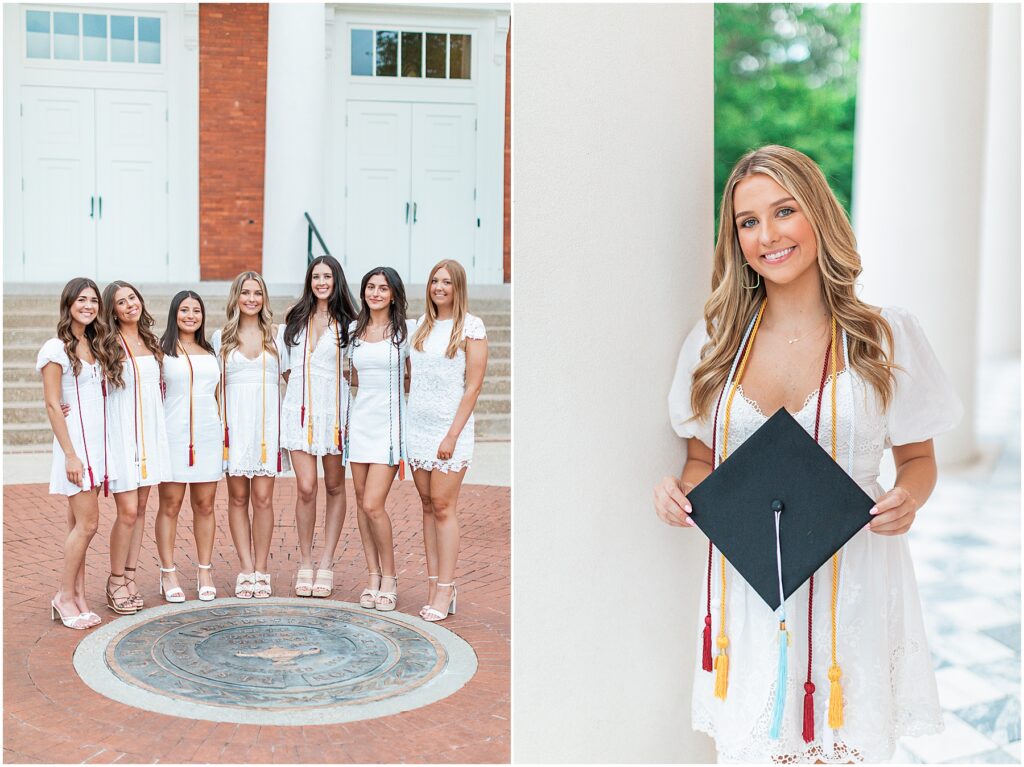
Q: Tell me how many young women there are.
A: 8